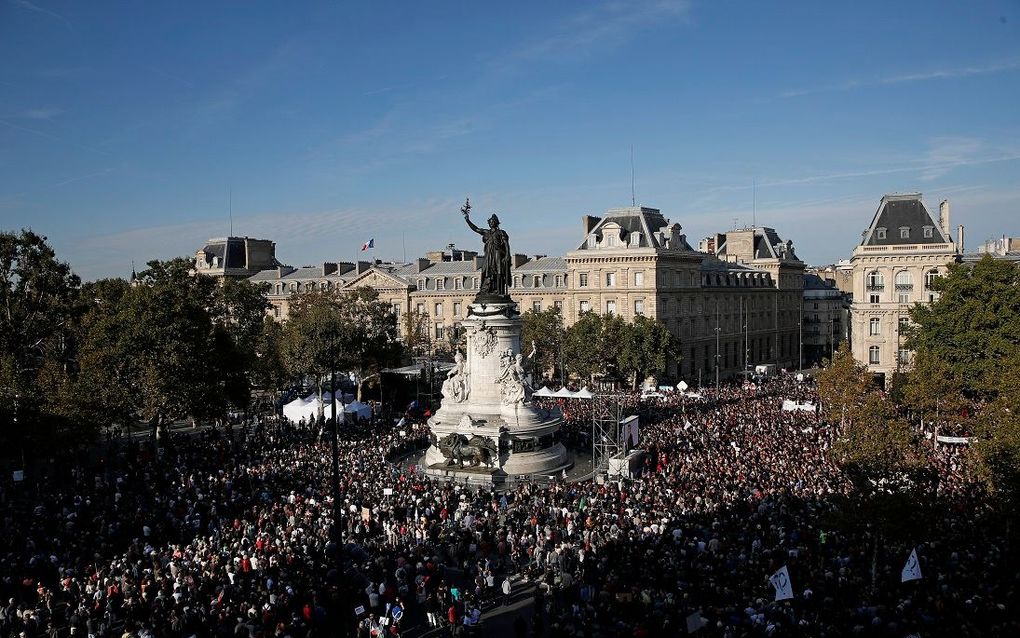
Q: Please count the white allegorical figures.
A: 2